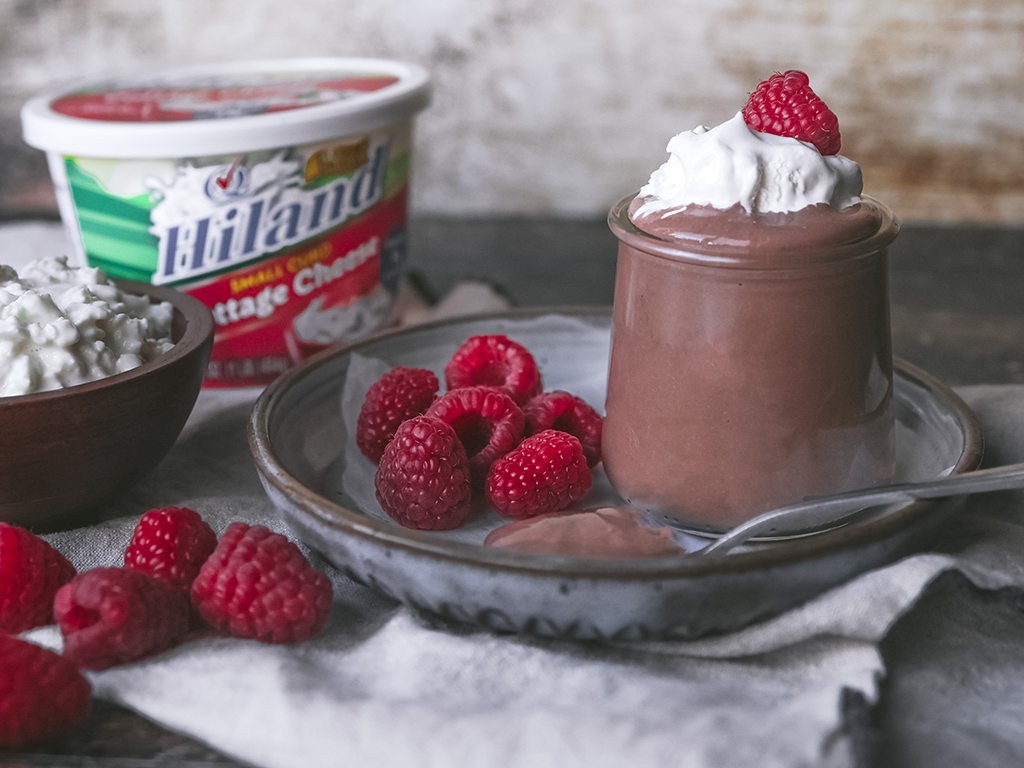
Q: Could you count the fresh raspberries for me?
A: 12